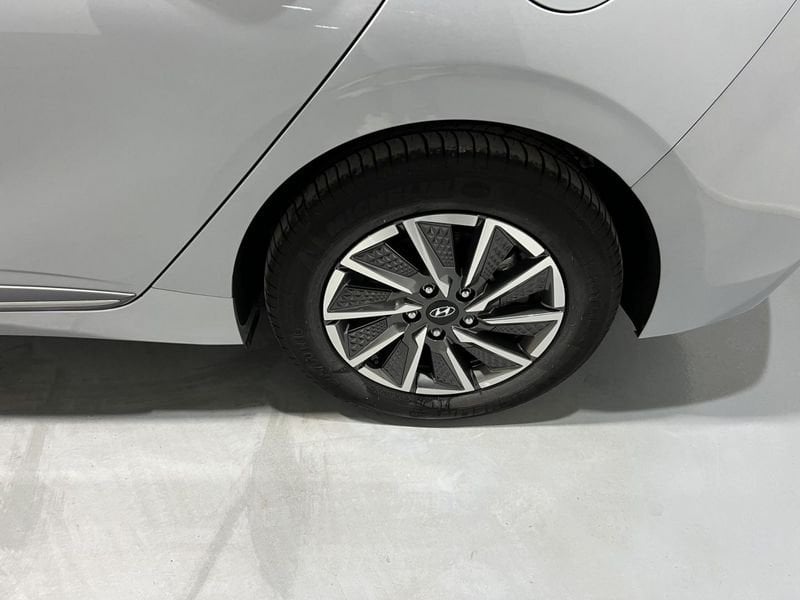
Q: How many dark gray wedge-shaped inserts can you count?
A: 10